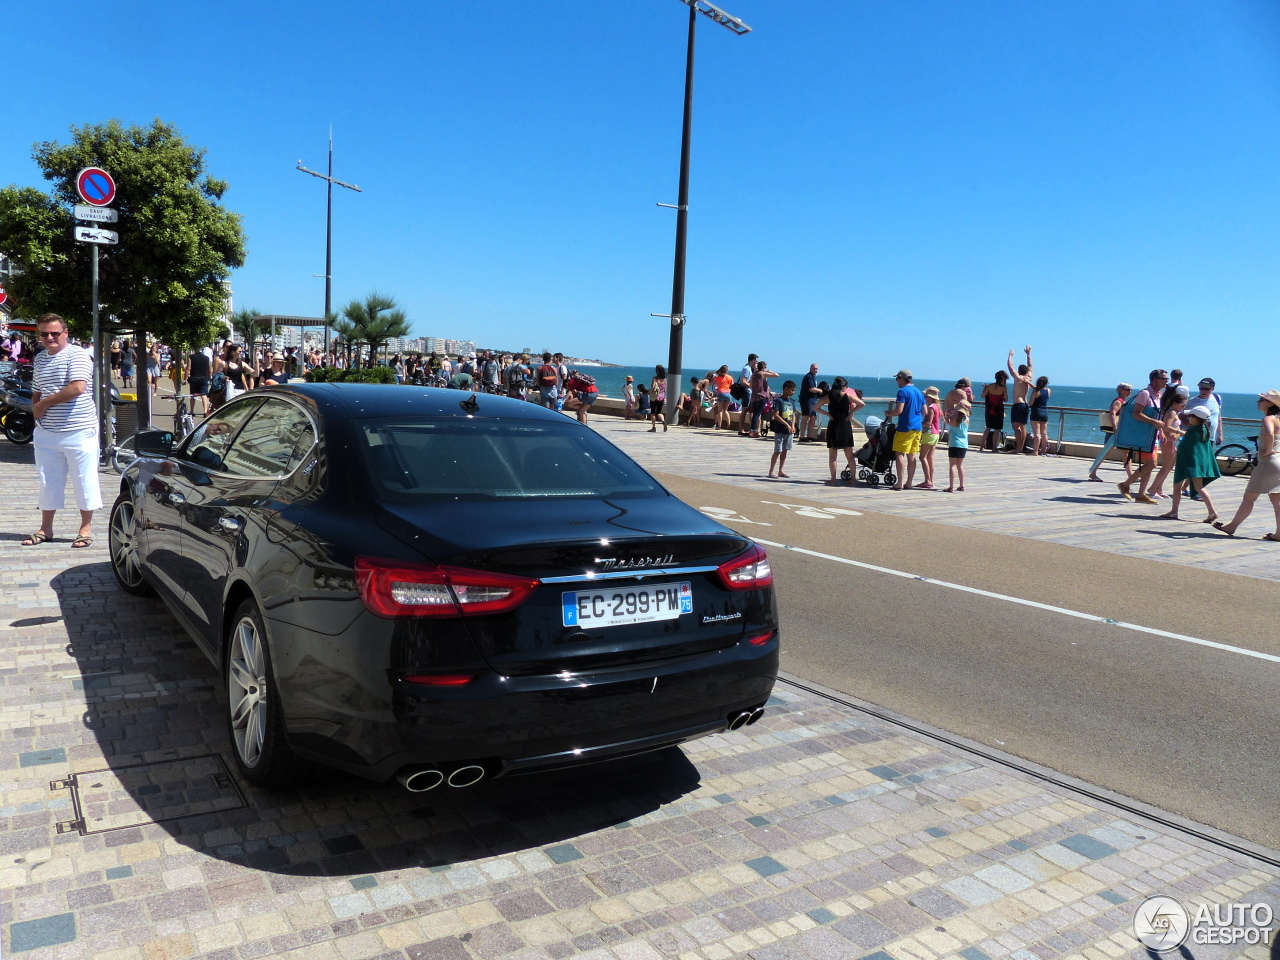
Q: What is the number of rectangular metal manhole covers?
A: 1